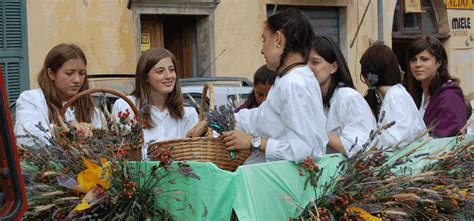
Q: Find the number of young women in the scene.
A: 7